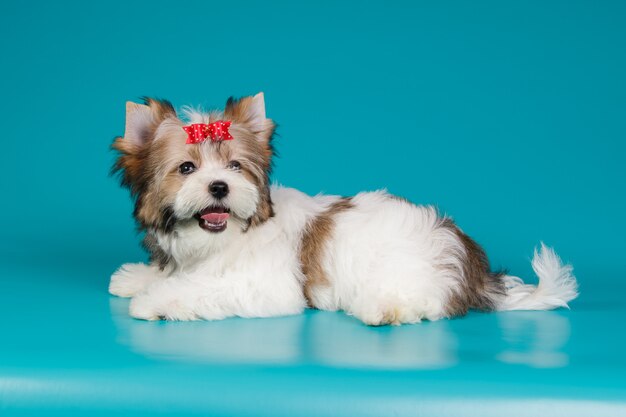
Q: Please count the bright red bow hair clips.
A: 1